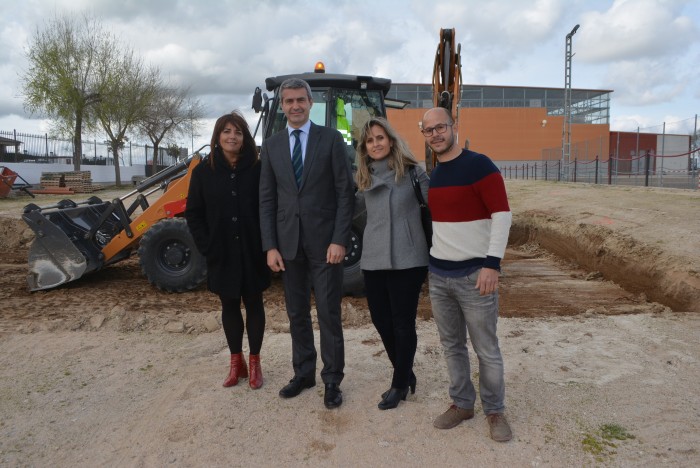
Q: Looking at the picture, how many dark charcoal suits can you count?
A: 1